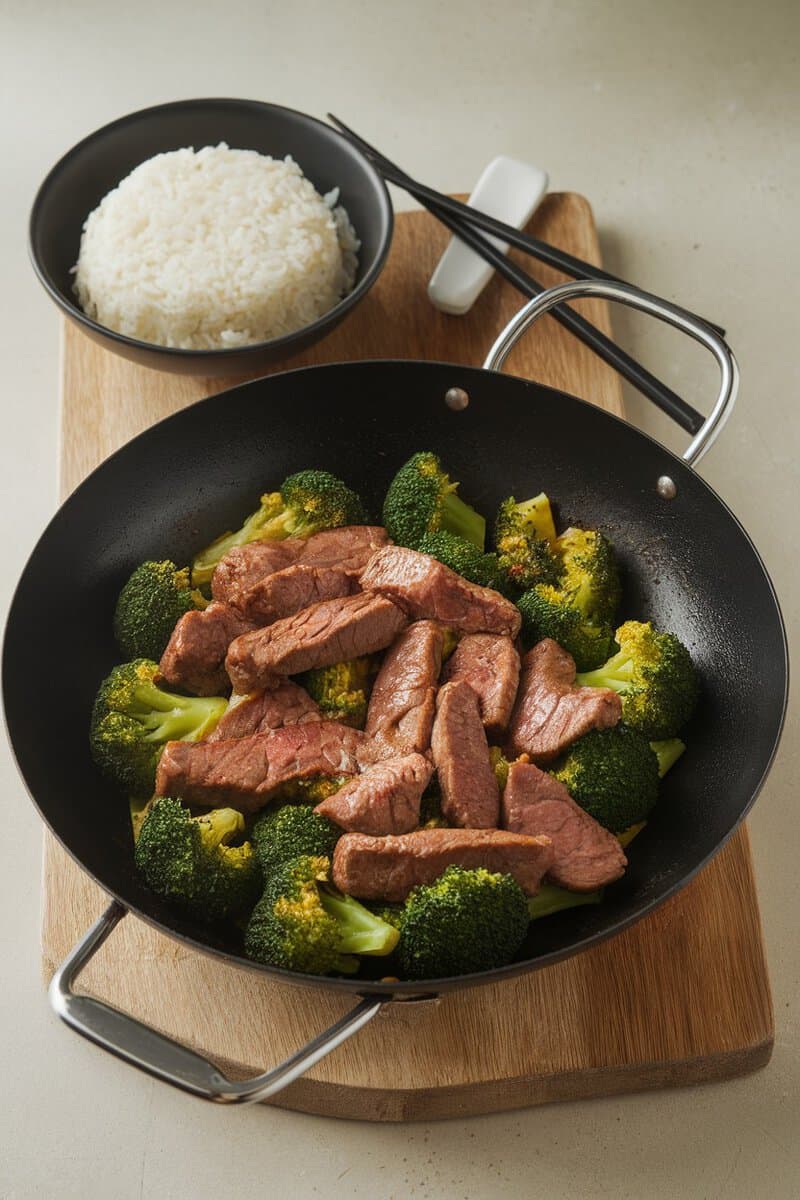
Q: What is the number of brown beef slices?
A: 14